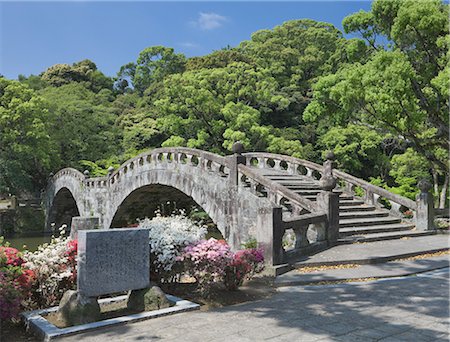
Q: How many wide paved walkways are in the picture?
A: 1